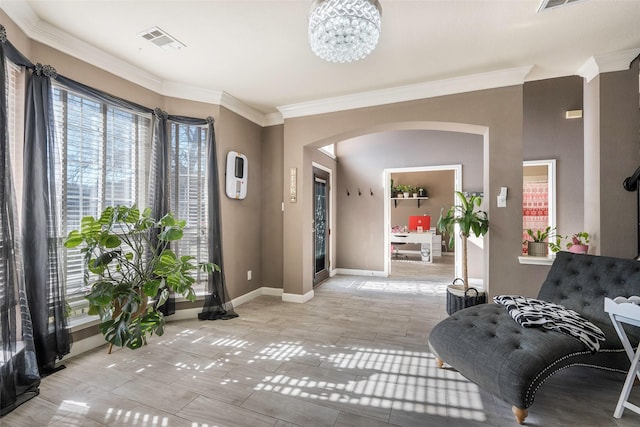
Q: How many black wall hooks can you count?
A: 3